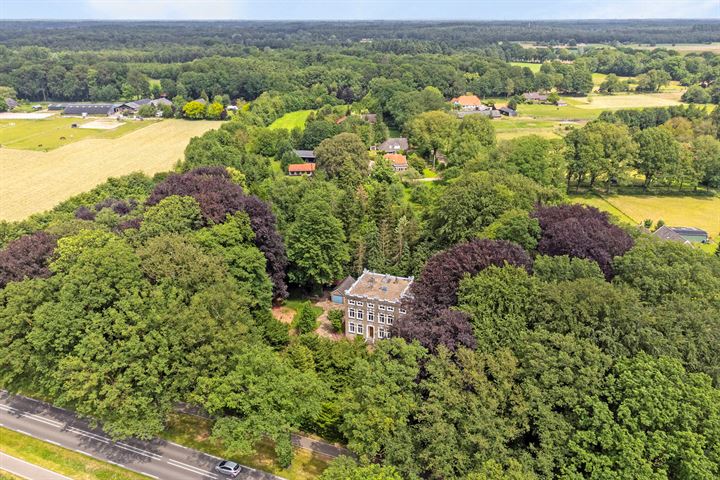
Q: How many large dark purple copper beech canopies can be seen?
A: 4